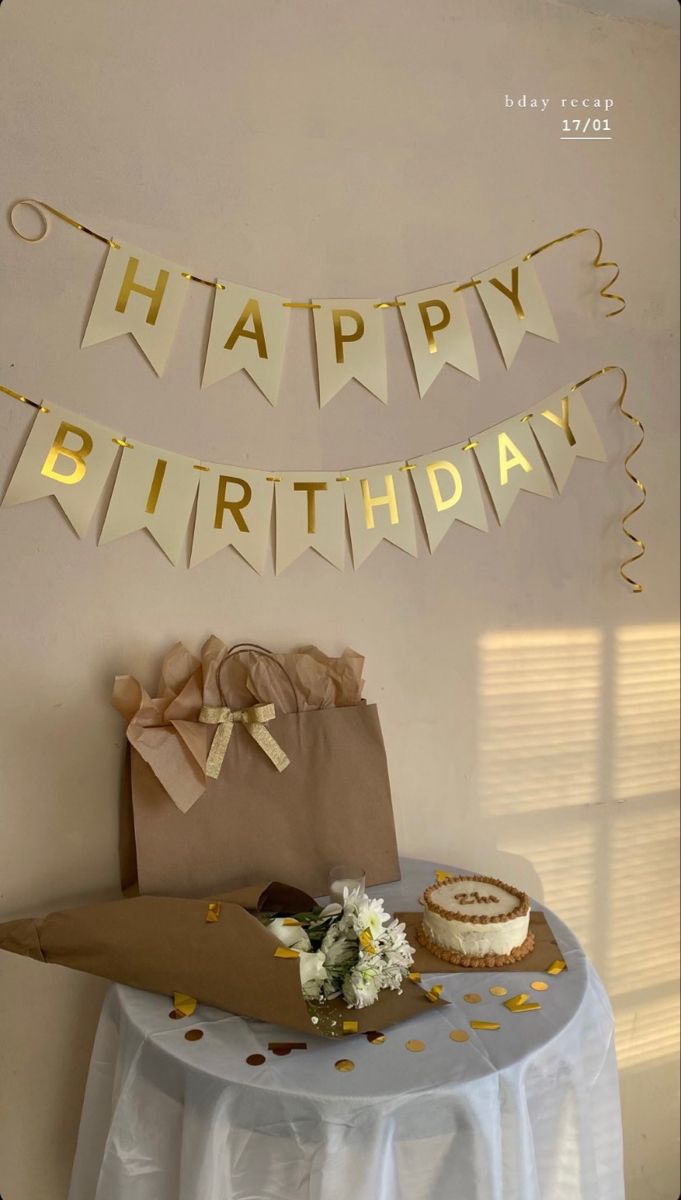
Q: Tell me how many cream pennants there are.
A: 13